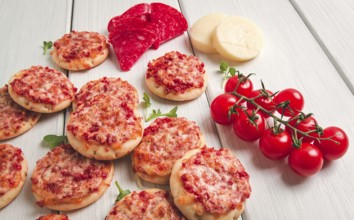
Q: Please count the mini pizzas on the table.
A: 12